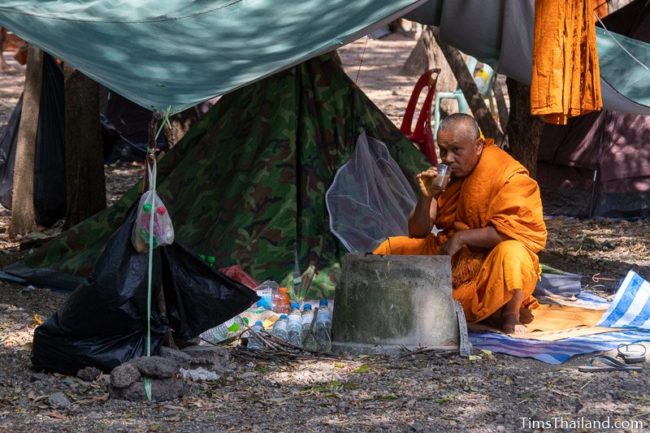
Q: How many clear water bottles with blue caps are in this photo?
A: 5